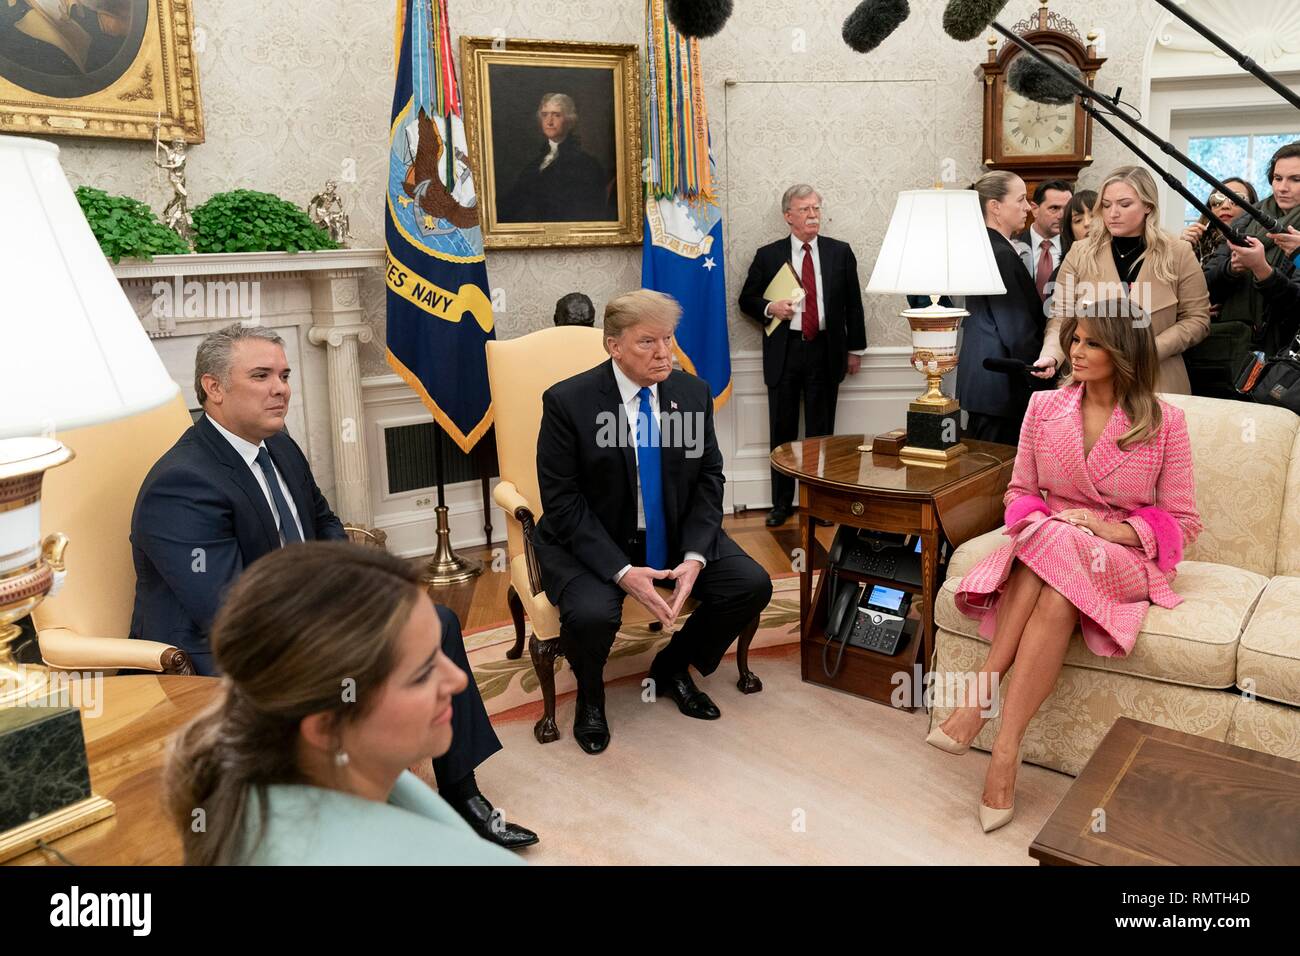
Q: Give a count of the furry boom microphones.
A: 4